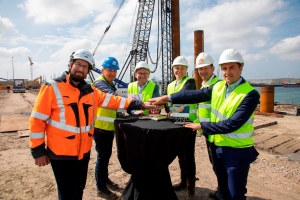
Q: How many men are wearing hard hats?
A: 6